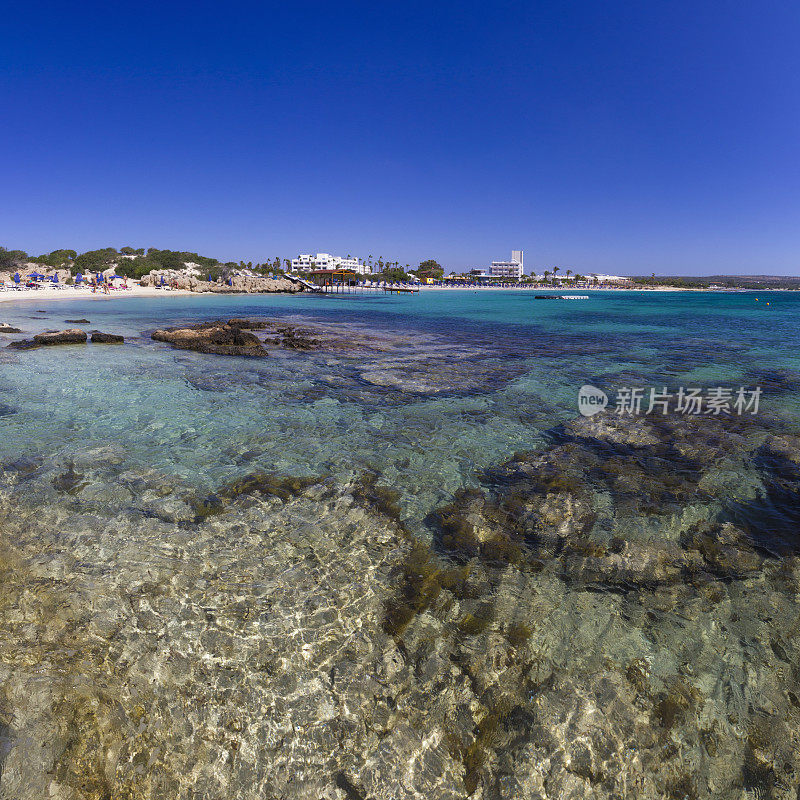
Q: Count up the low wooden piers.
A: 1